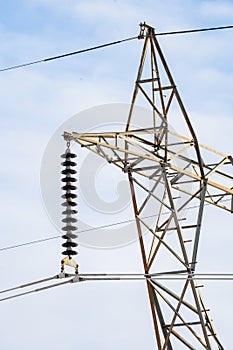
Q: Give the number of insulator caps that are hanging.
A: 13